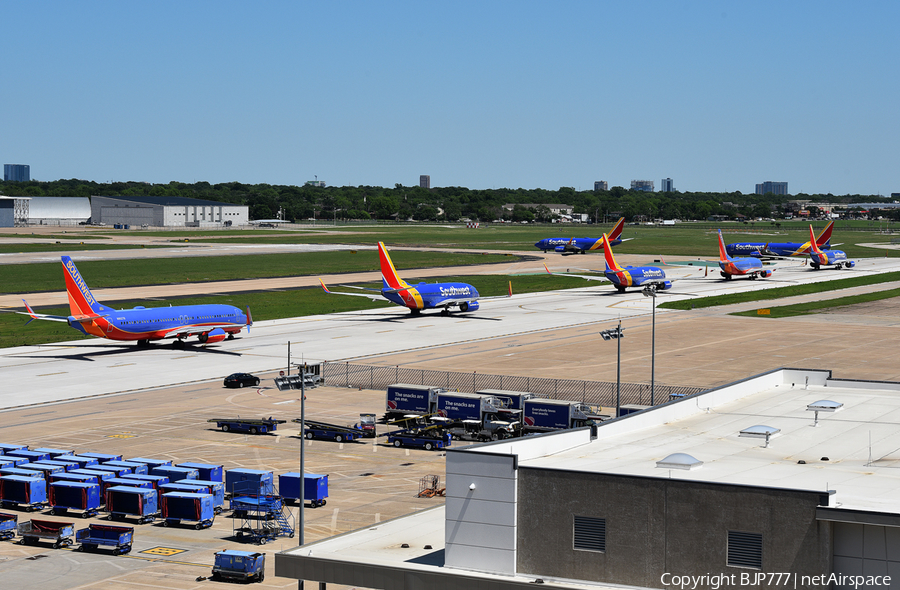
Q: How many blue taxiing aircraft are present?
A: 7